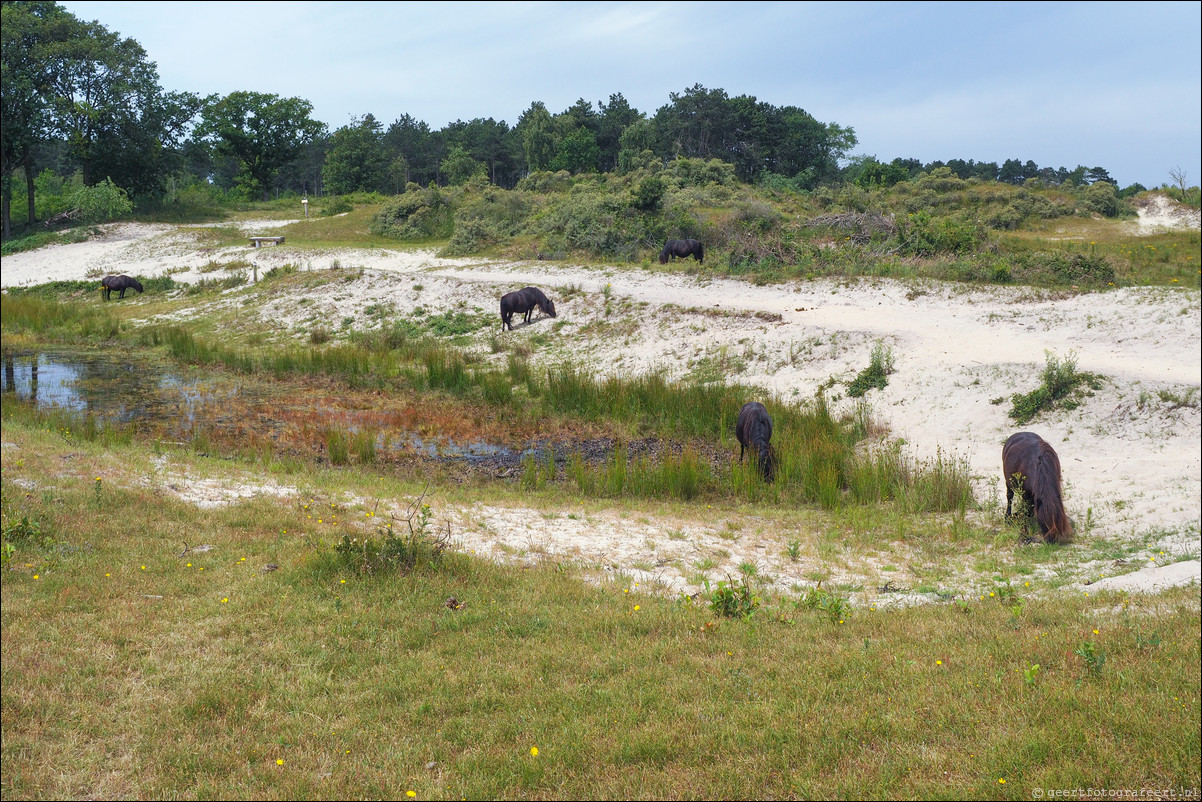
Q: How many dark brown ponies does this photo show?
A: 5